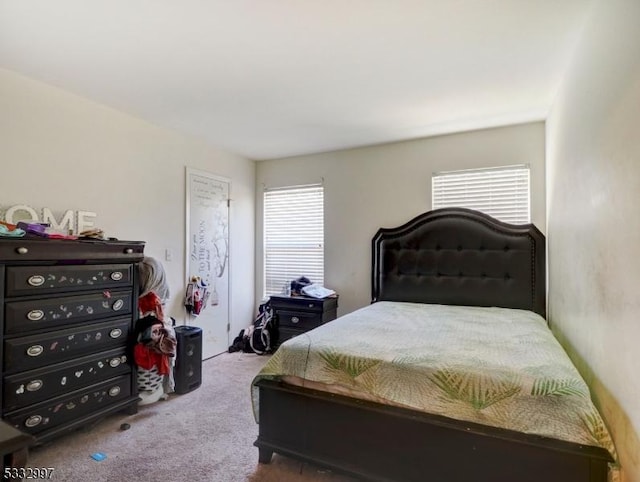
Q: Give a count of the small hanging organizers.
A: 1